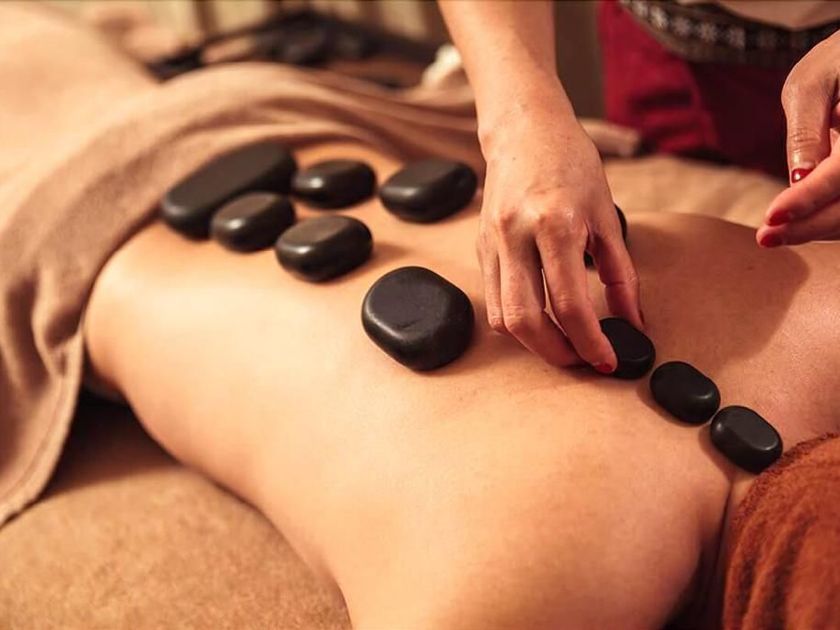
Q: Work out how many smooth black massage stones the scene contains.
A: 10